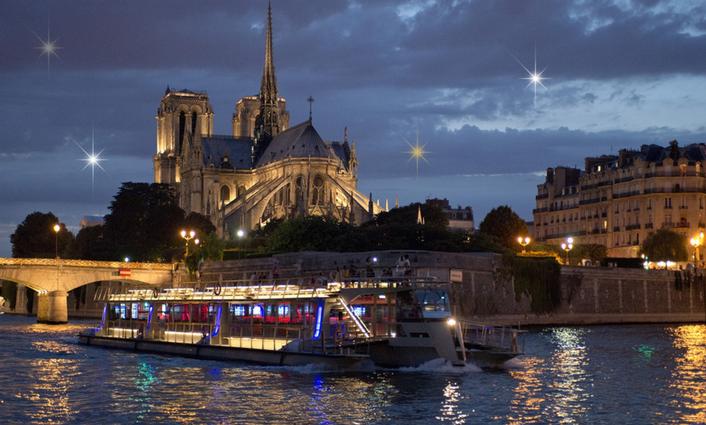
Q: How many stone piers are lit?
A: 1